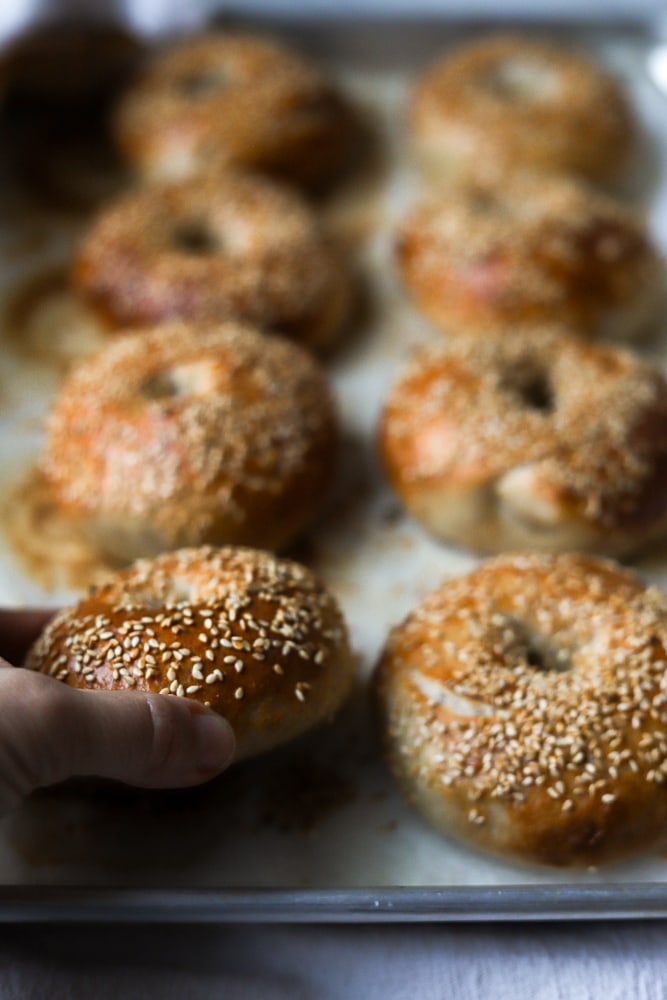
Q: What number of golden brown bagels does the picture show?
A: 8